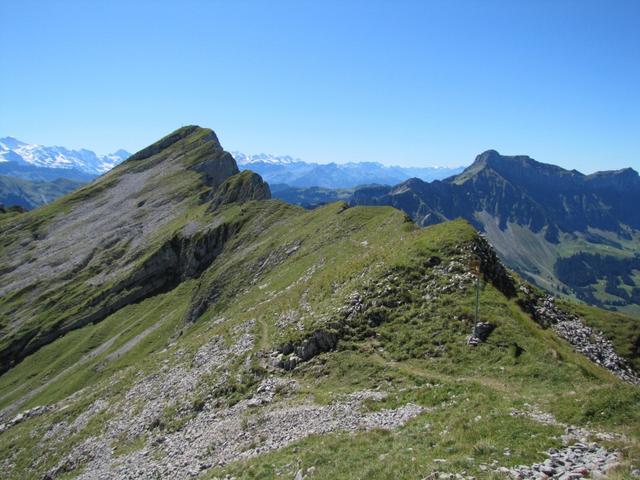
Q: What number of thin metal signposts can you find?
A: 1